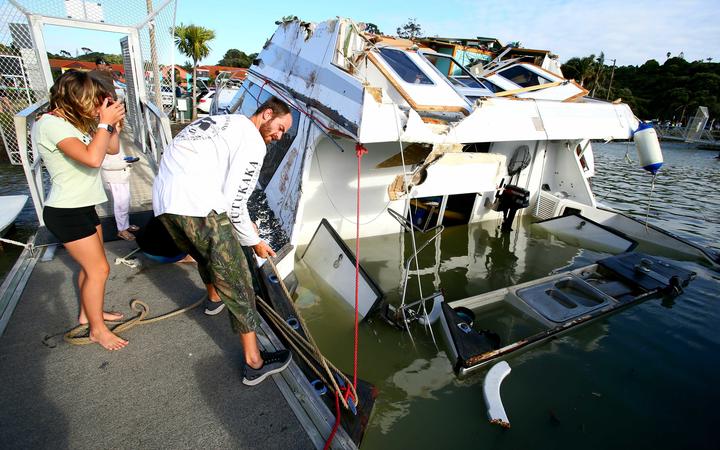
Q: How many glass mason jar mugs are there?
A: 0